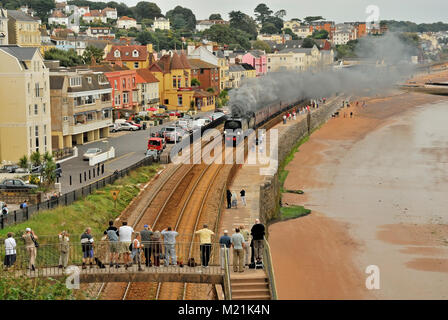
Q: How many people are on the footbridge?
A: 15